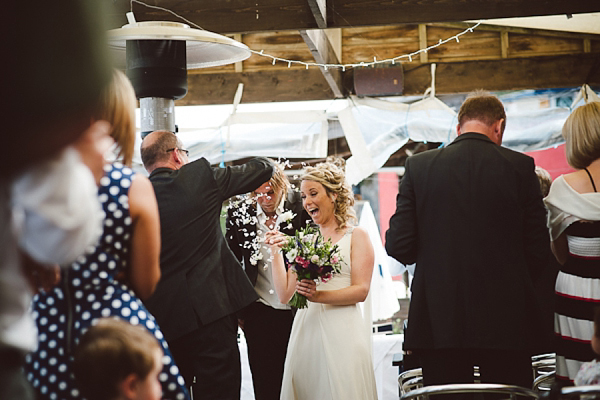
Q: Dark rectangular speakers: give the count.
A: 1